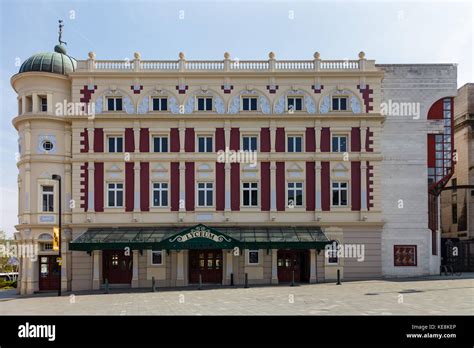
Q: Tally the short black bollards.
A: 7